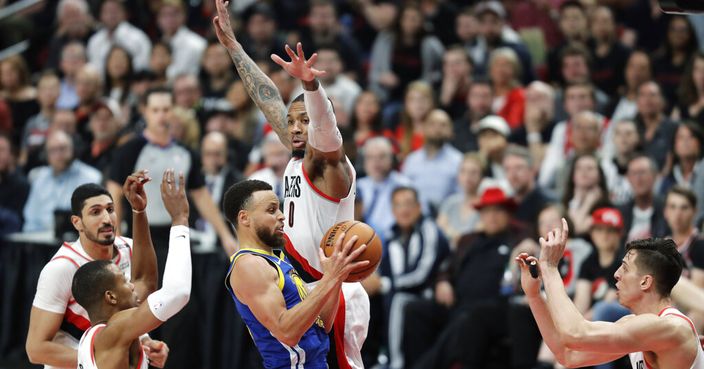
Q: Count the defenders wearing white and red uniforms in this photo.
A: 4